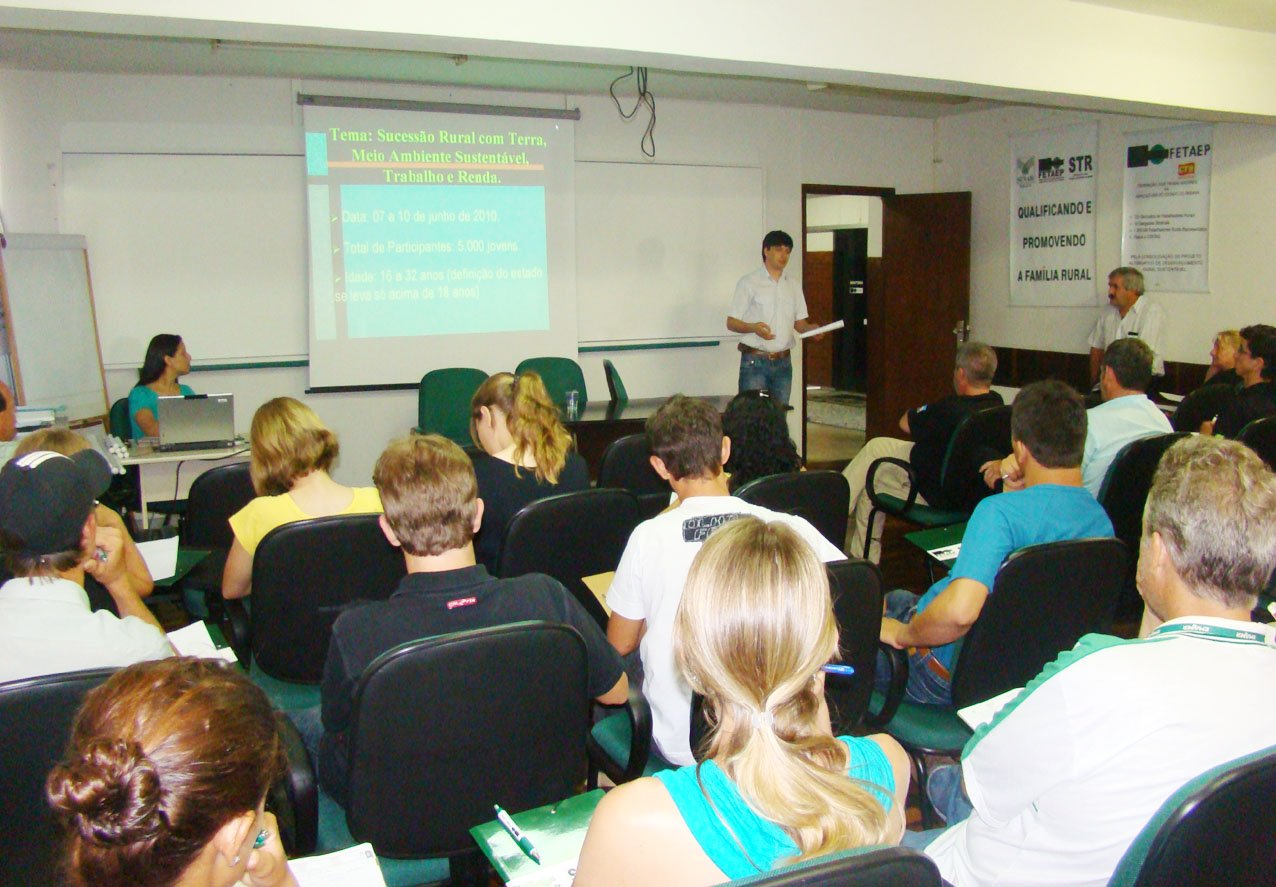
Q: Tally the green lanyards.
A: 1